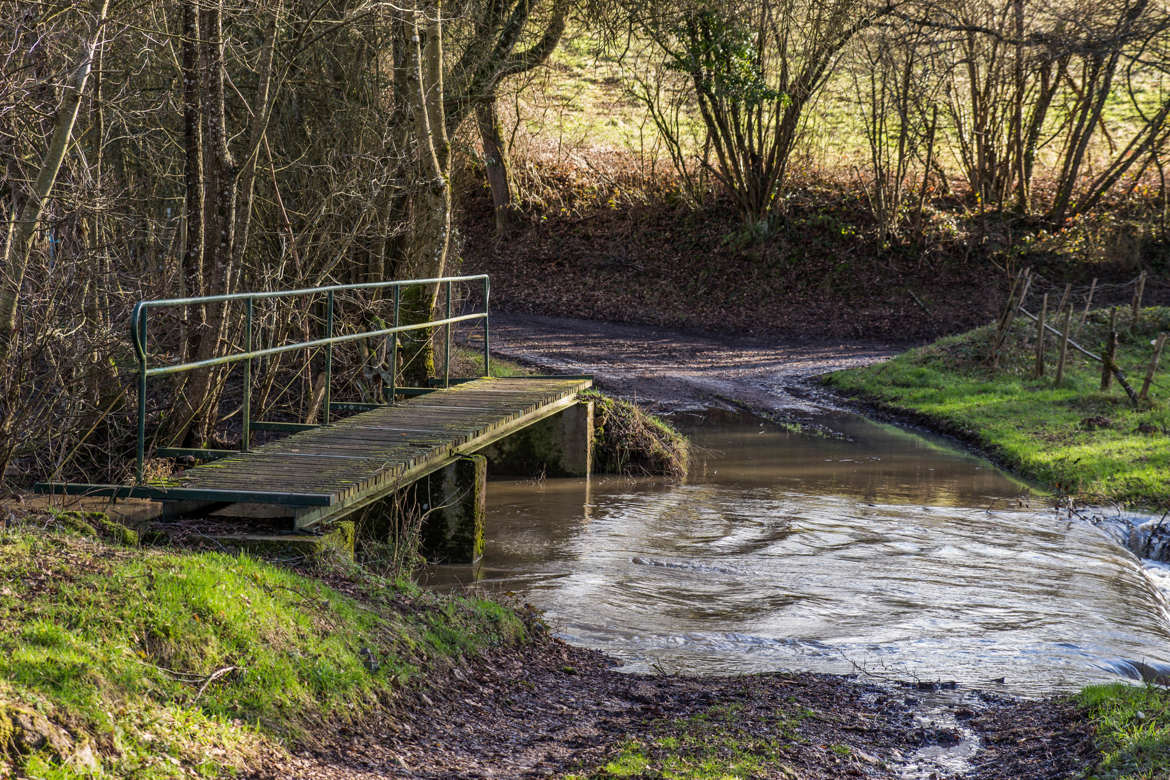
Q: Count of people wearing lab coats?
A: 0